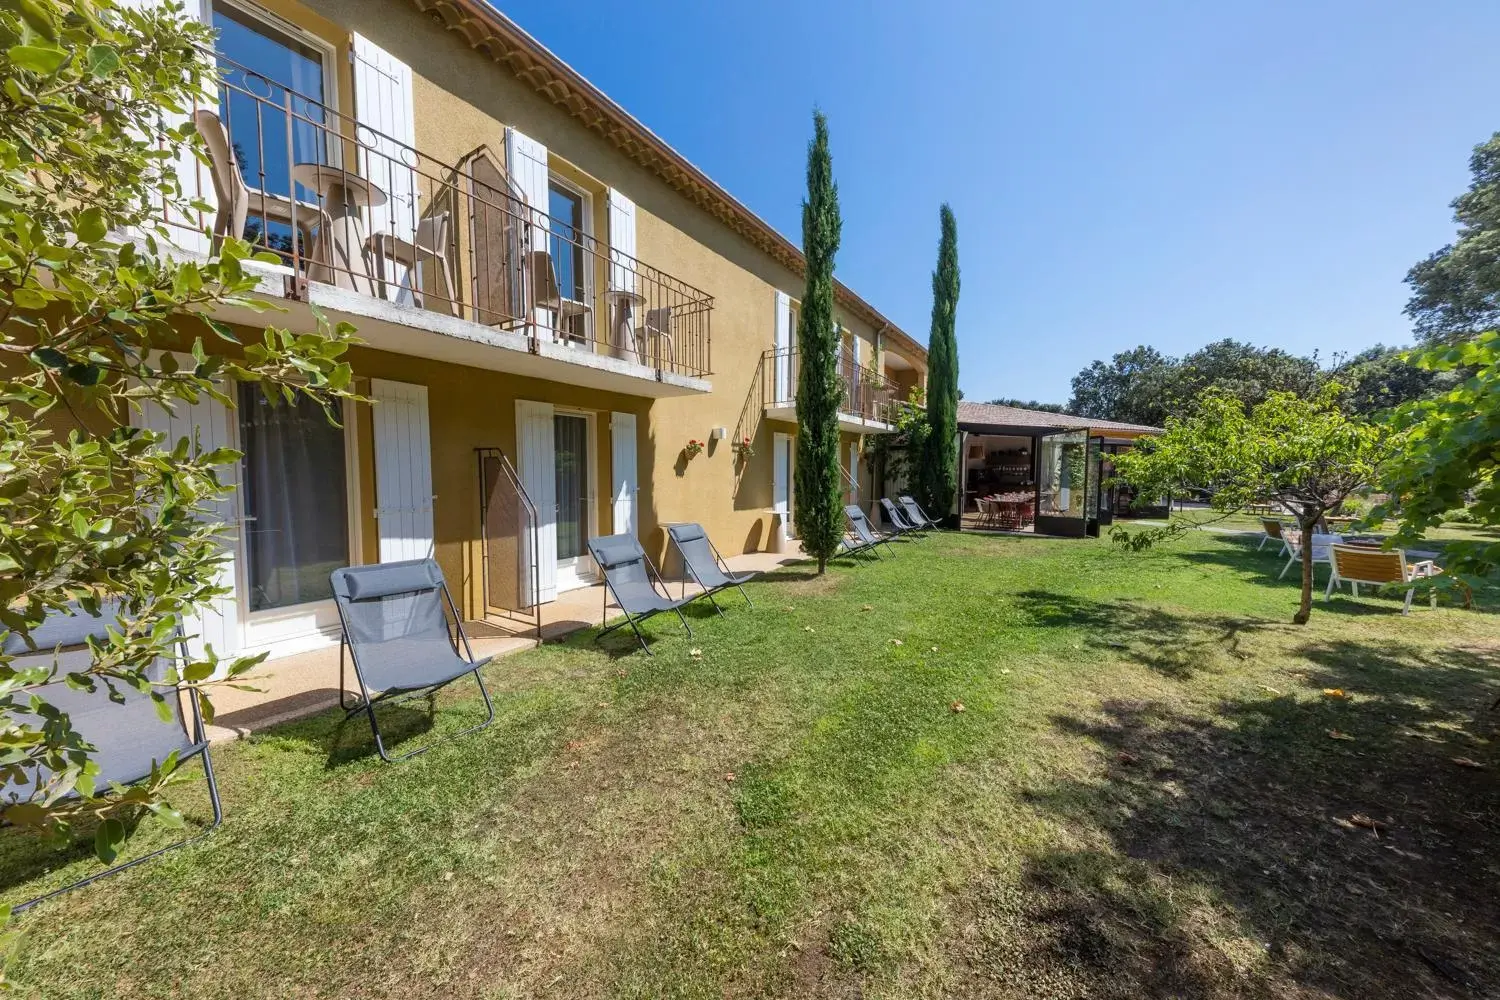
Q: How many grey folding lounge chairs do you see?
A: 8